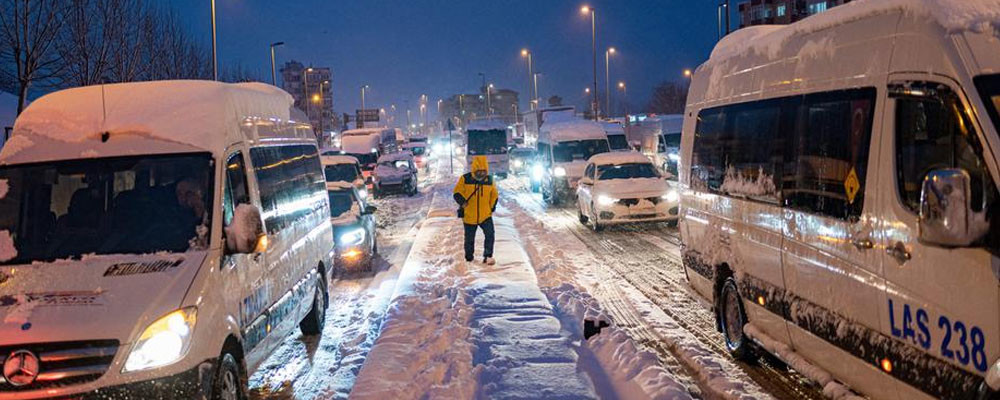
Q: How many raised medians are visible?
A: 1